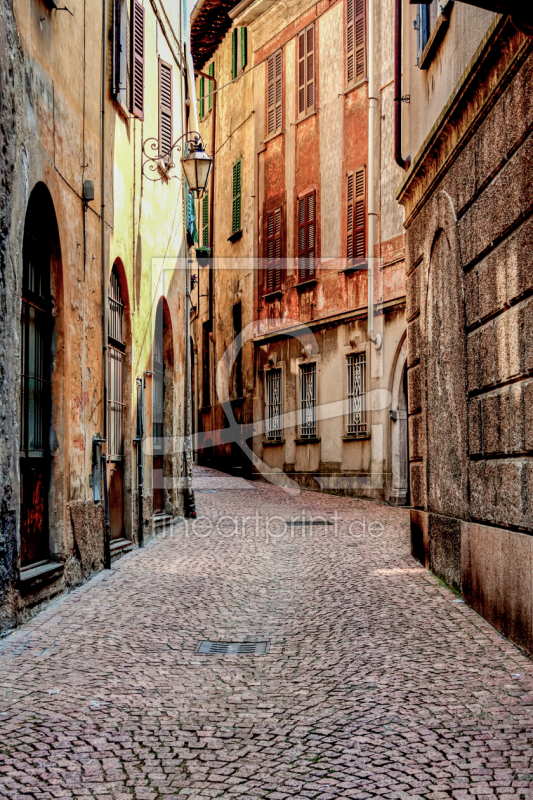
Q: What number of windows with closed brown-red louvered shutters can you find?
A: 6